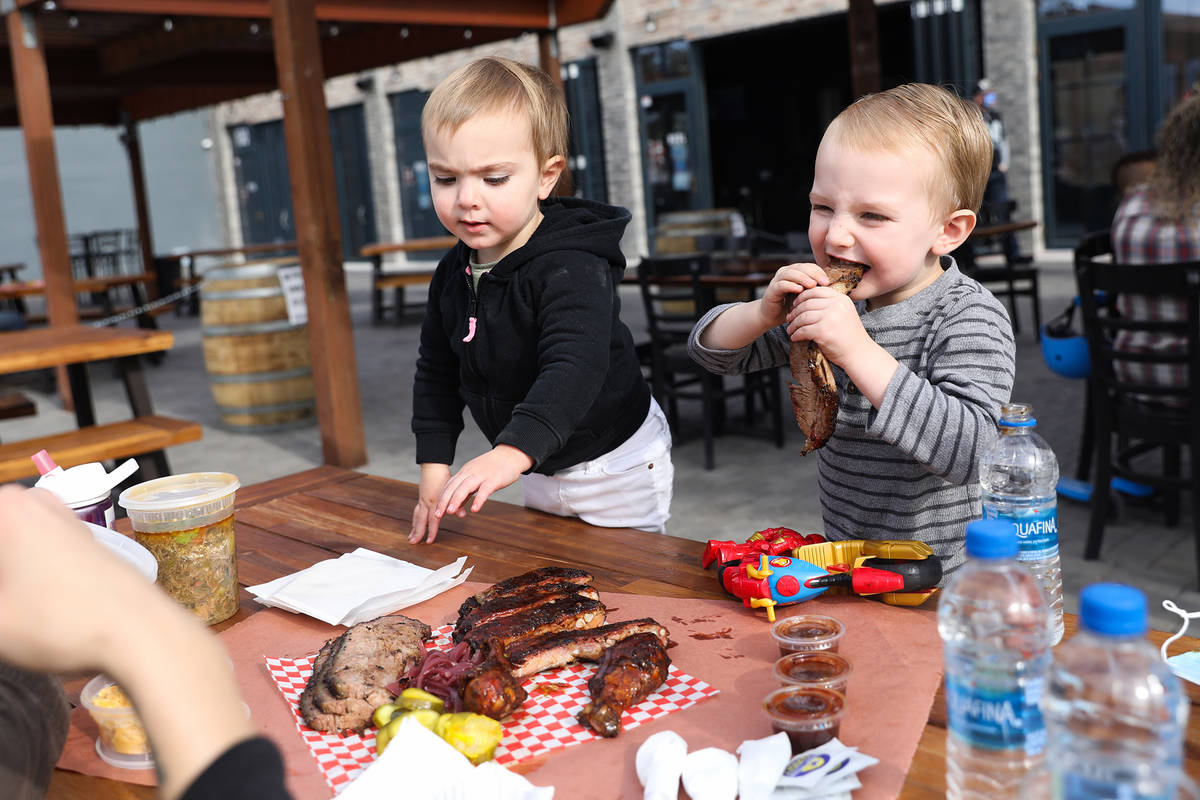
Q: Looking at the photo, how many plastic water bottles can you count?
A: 3